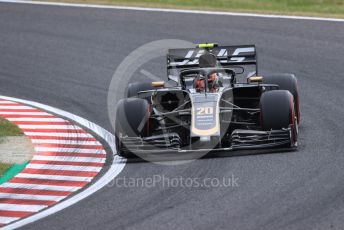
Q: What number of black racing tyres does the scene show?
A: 4